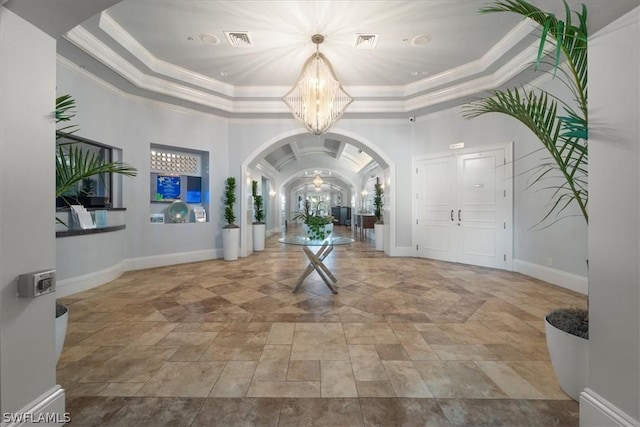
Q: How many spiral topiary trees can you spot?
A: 3